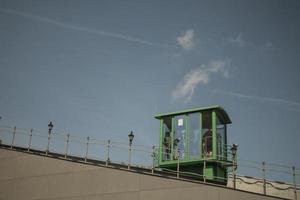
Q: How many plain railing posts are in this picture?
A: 10